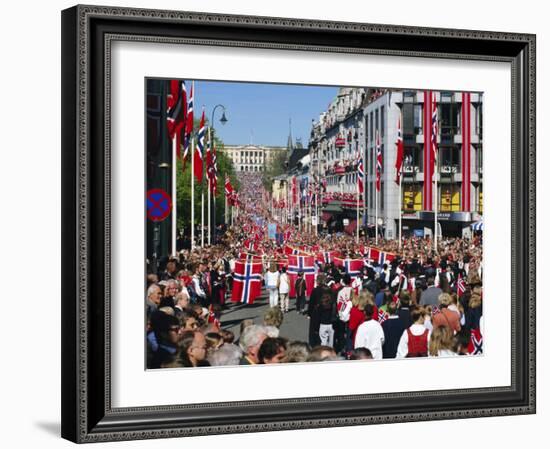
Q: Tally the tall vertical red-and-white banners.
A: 2